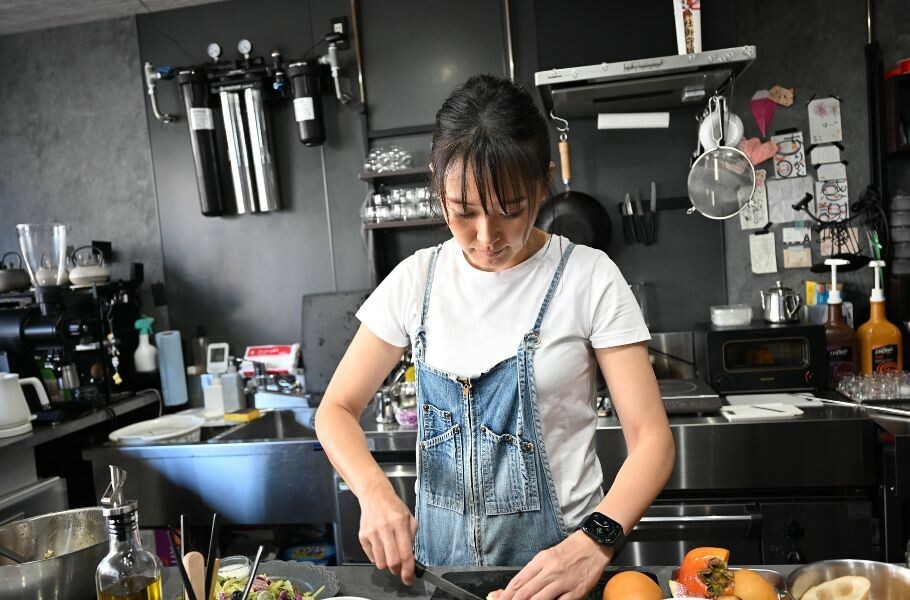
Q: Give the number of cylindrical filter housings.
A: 4